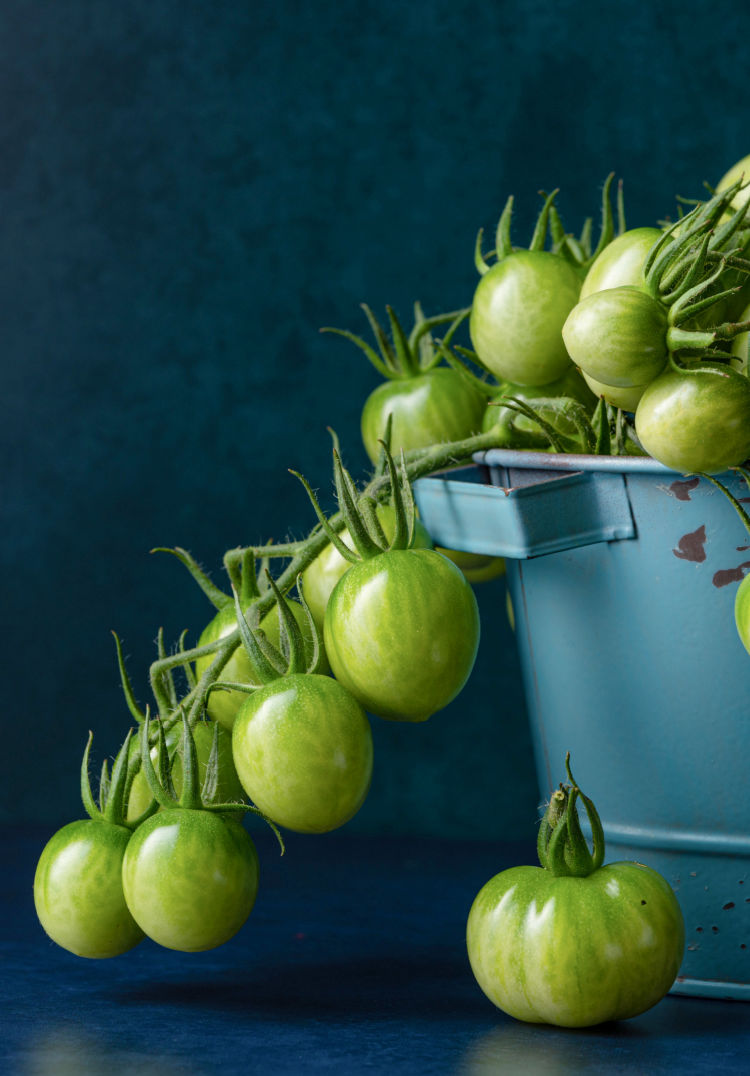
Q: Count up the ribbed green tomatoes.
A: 1